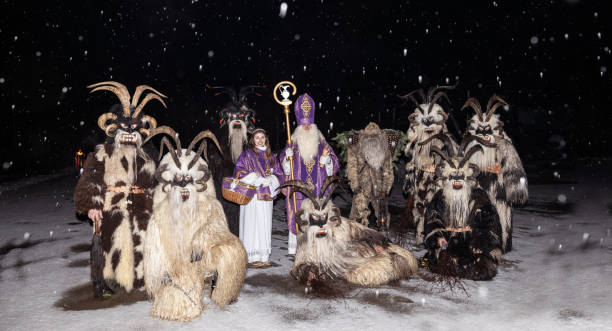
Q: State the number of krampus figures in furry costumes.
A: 7